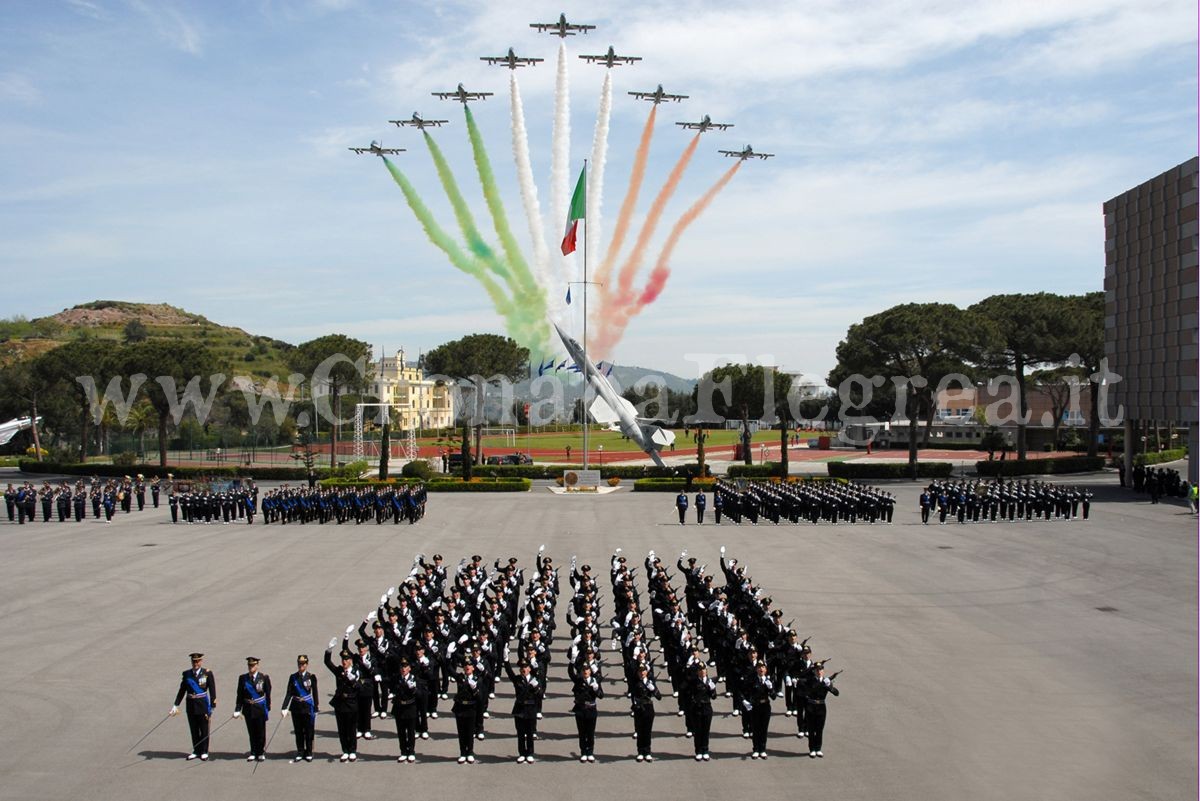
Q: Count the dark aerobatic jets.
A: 9